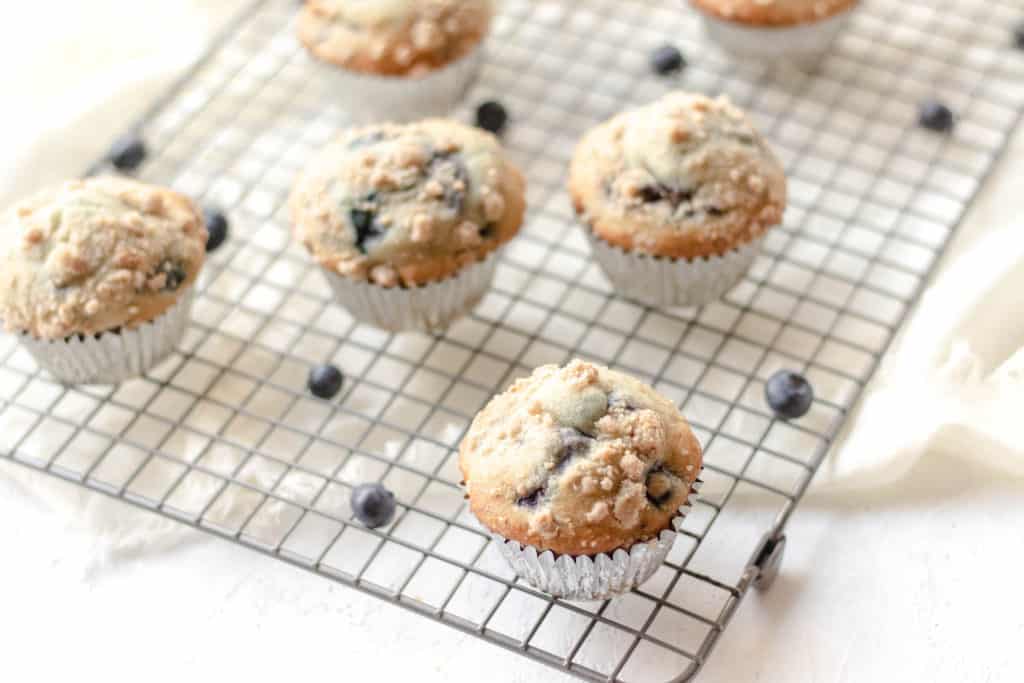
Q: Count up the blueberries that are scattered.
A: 9